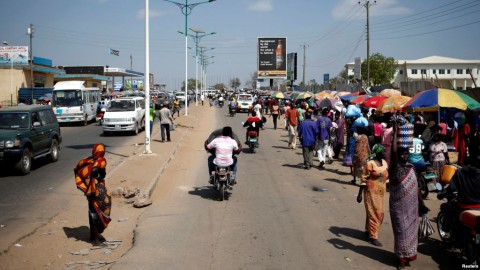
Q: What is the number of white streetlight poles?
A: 6